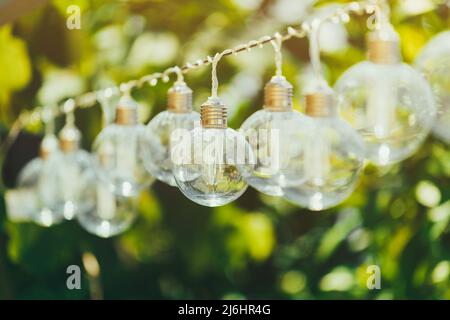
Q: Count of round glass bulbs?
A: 10